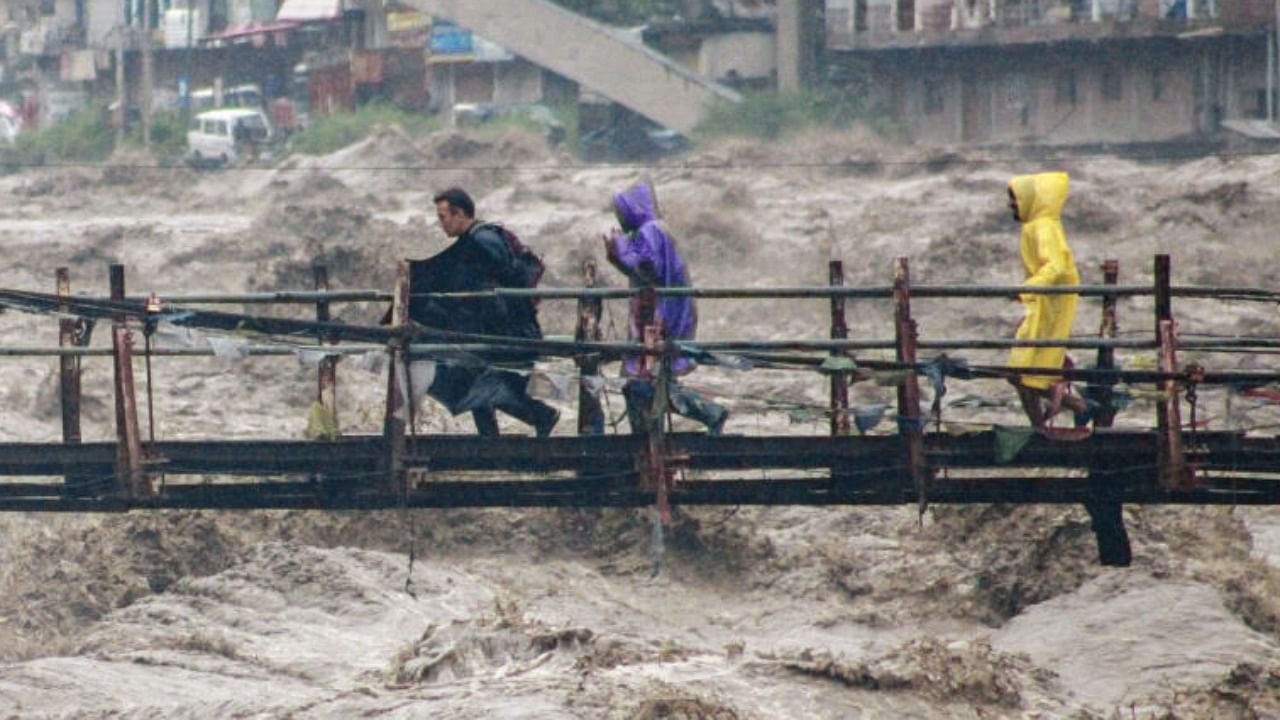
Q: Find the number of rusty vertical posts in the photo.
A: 10